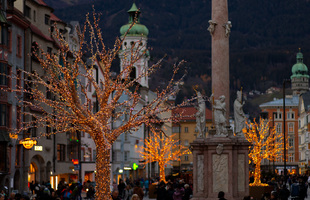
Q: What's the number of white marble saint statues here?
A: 3